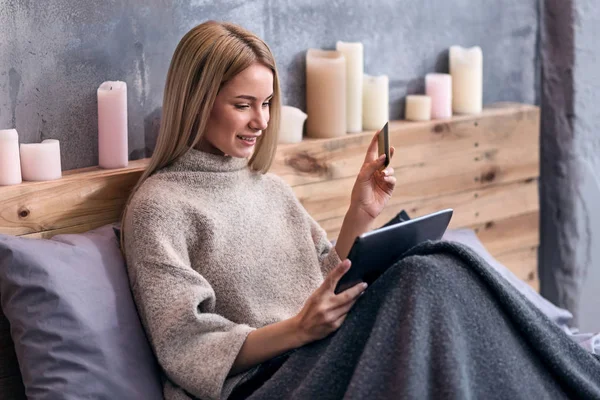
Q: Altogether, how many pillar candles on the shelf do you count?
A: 10